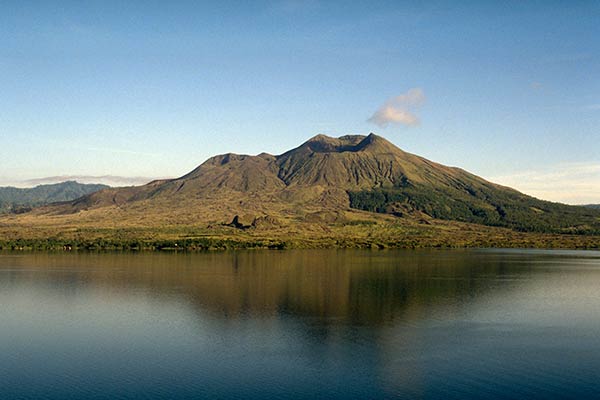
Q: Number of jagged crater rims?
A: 1